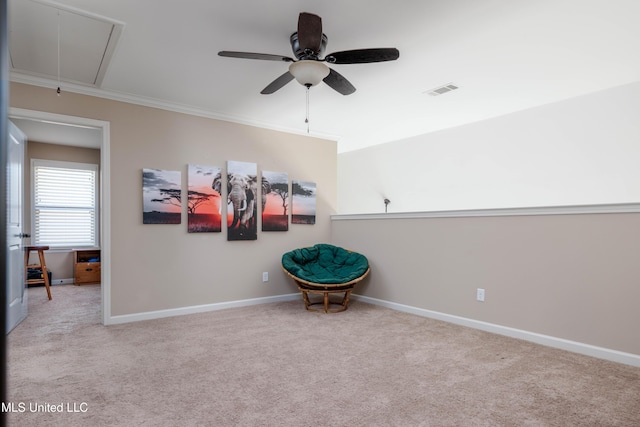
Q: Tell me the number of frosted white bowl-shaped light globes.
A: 1